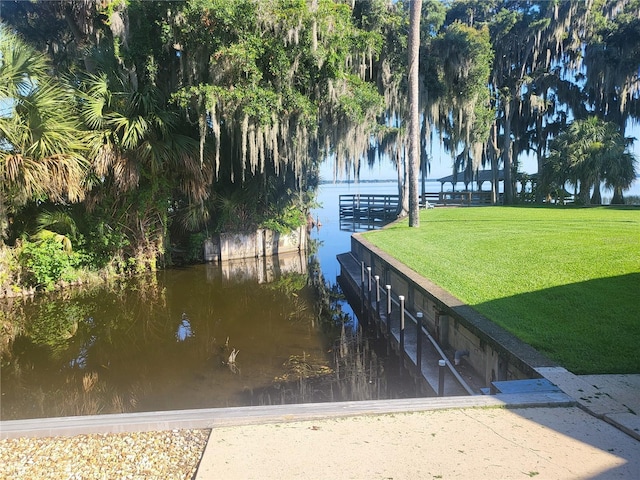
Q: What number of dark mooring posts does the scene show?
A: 7